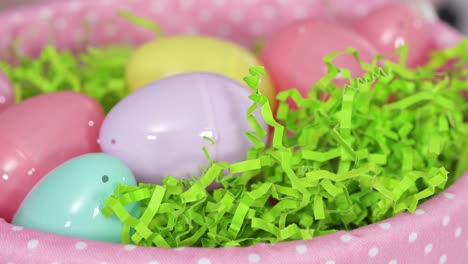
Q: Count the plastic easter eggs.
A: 7